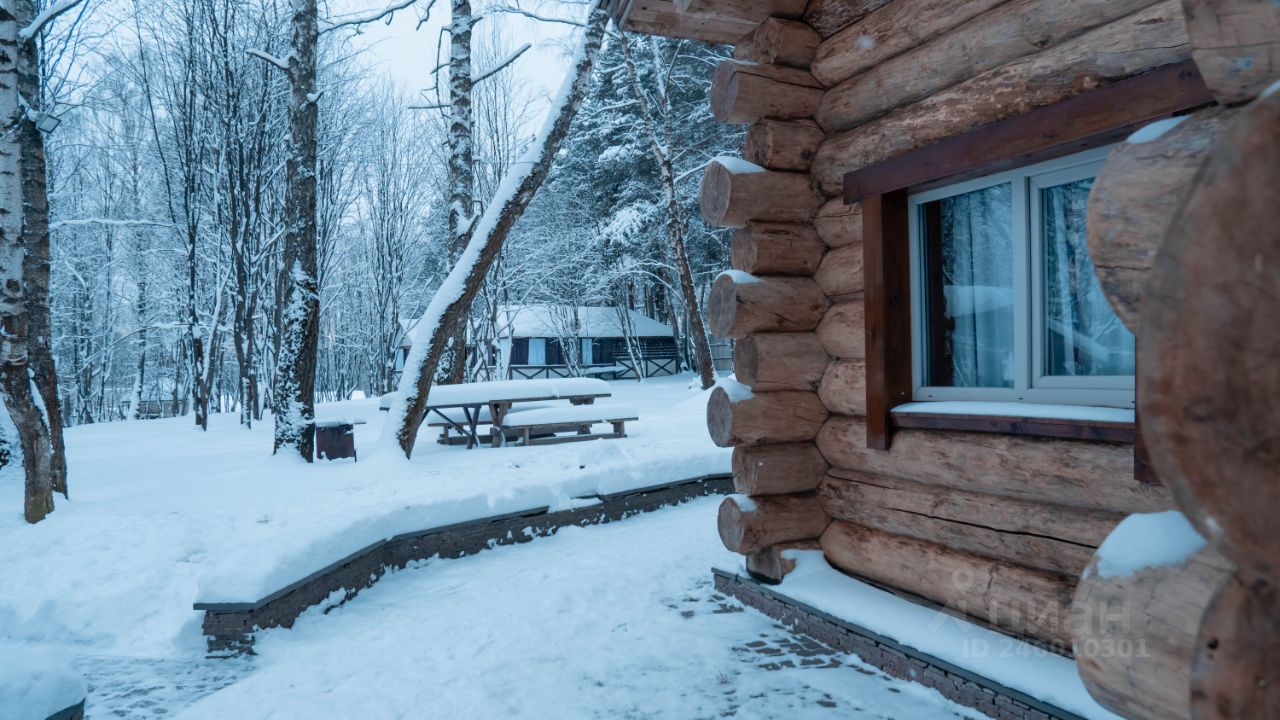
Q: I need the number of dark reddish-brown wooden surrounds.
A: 1